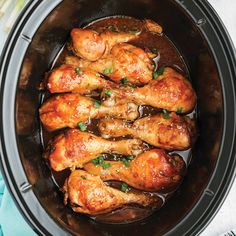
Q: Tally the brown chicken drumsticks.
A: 9